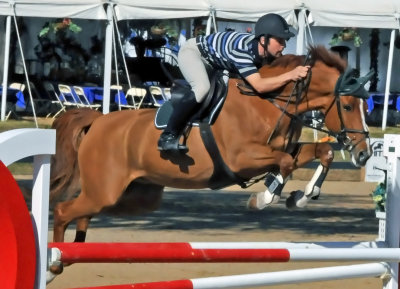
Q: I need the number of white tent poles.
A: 5